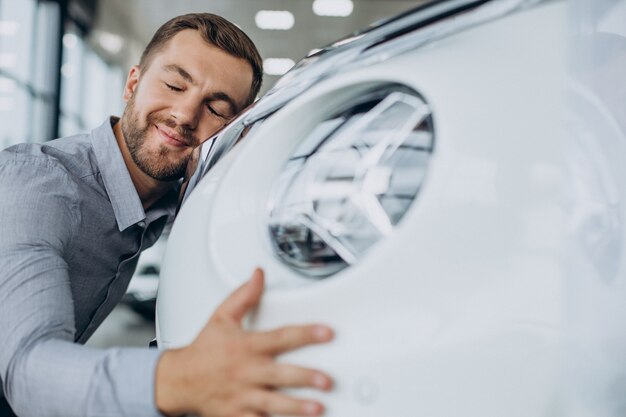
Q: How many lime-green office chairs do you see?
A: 0